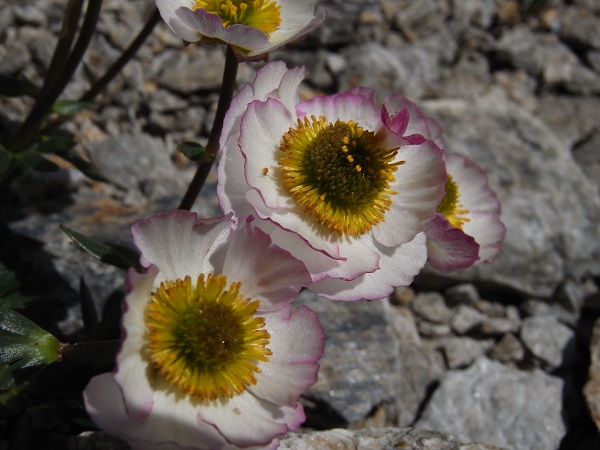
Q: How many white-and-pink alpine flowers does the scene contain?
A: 4